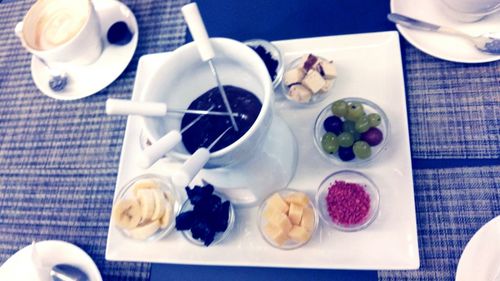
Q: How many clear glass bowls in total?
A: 7